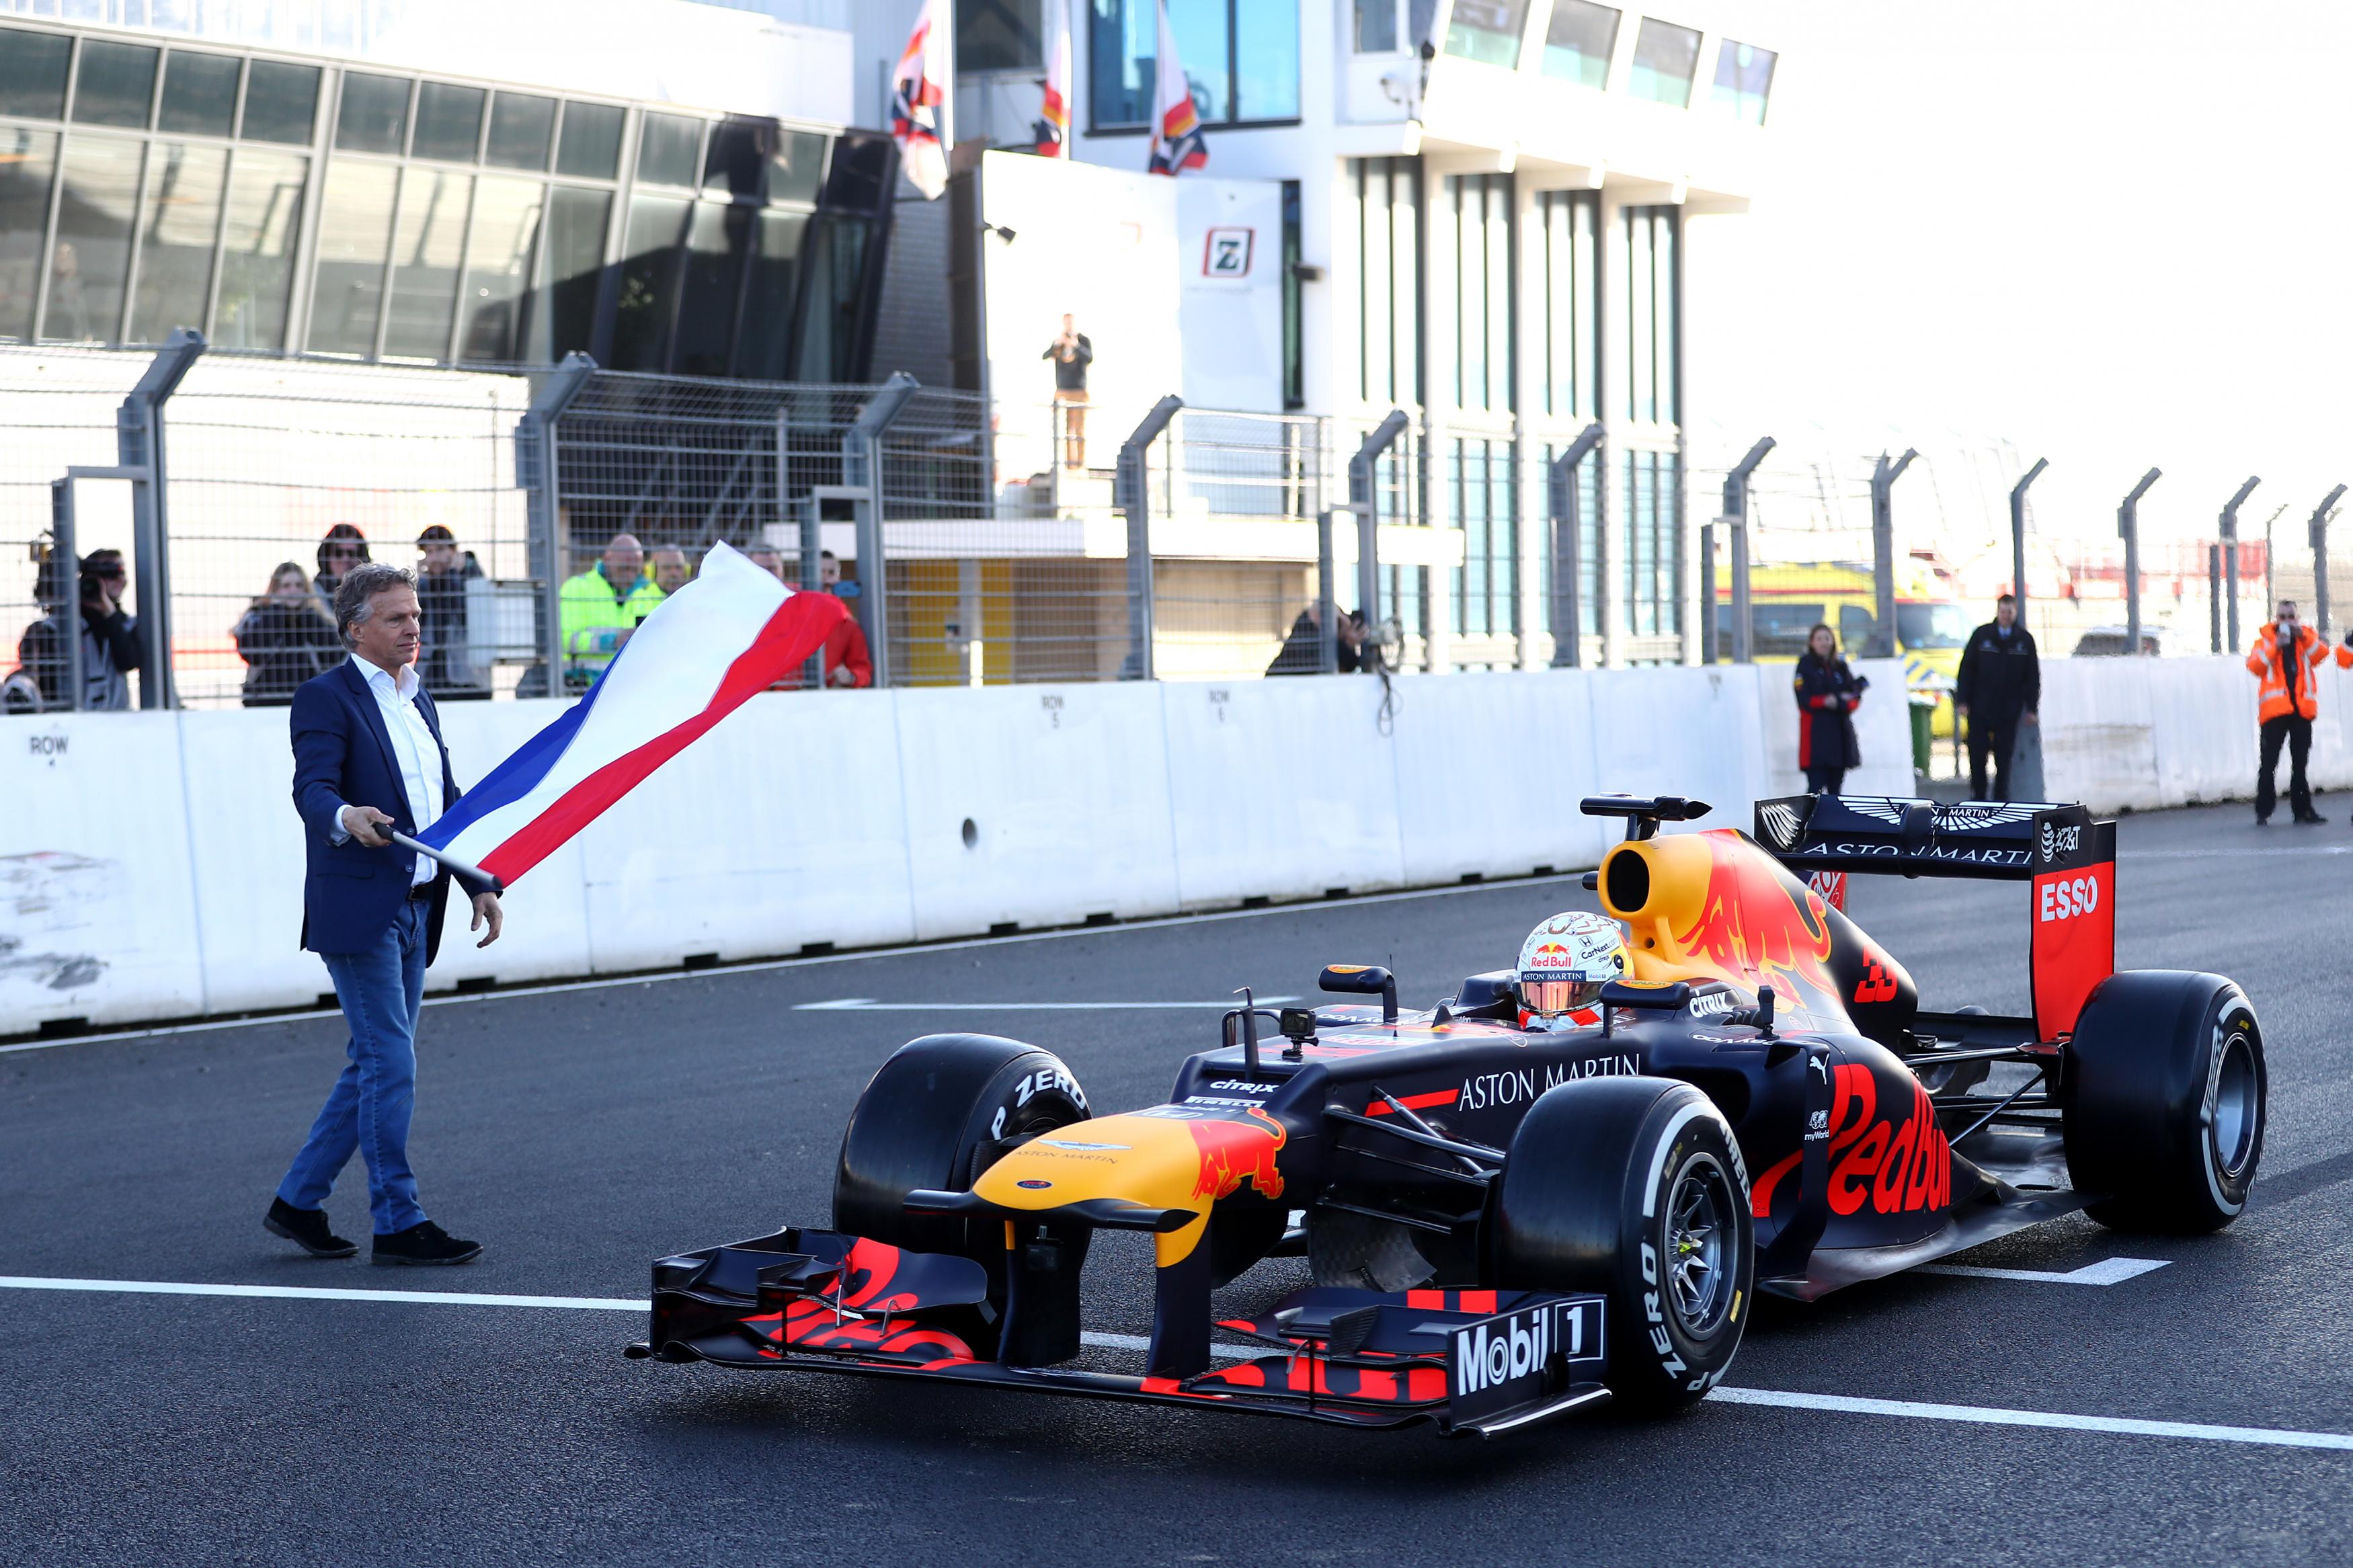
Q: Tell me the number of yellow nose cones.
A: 1